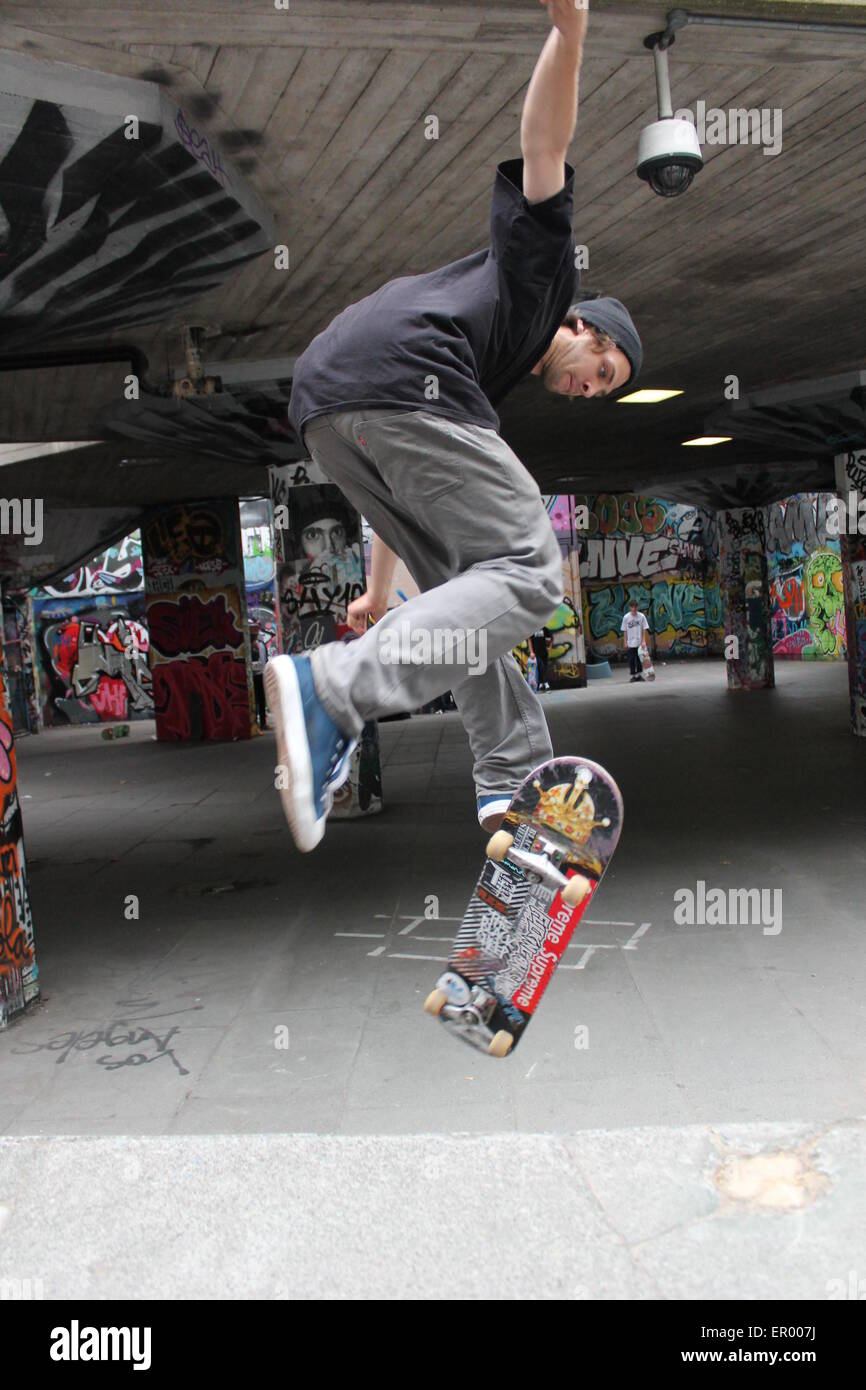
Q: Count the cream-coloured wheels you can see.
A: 4